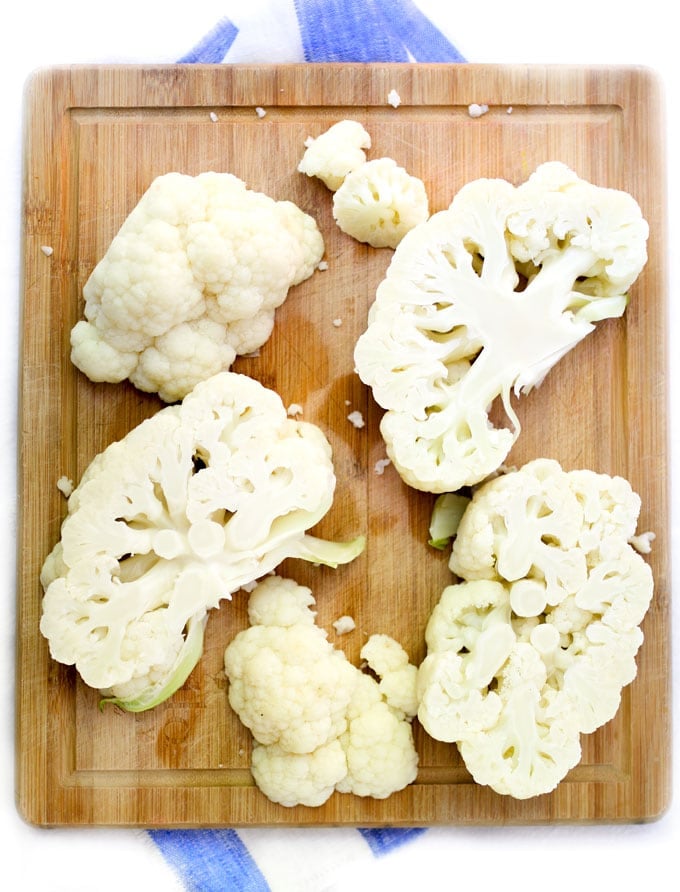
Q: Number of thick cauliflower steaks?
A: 3